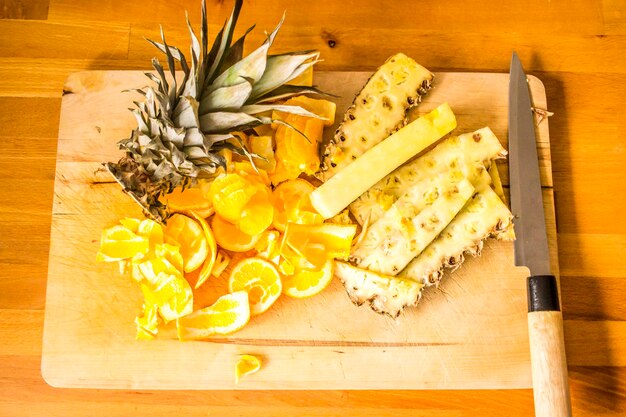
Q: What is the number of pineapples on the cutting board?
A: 1